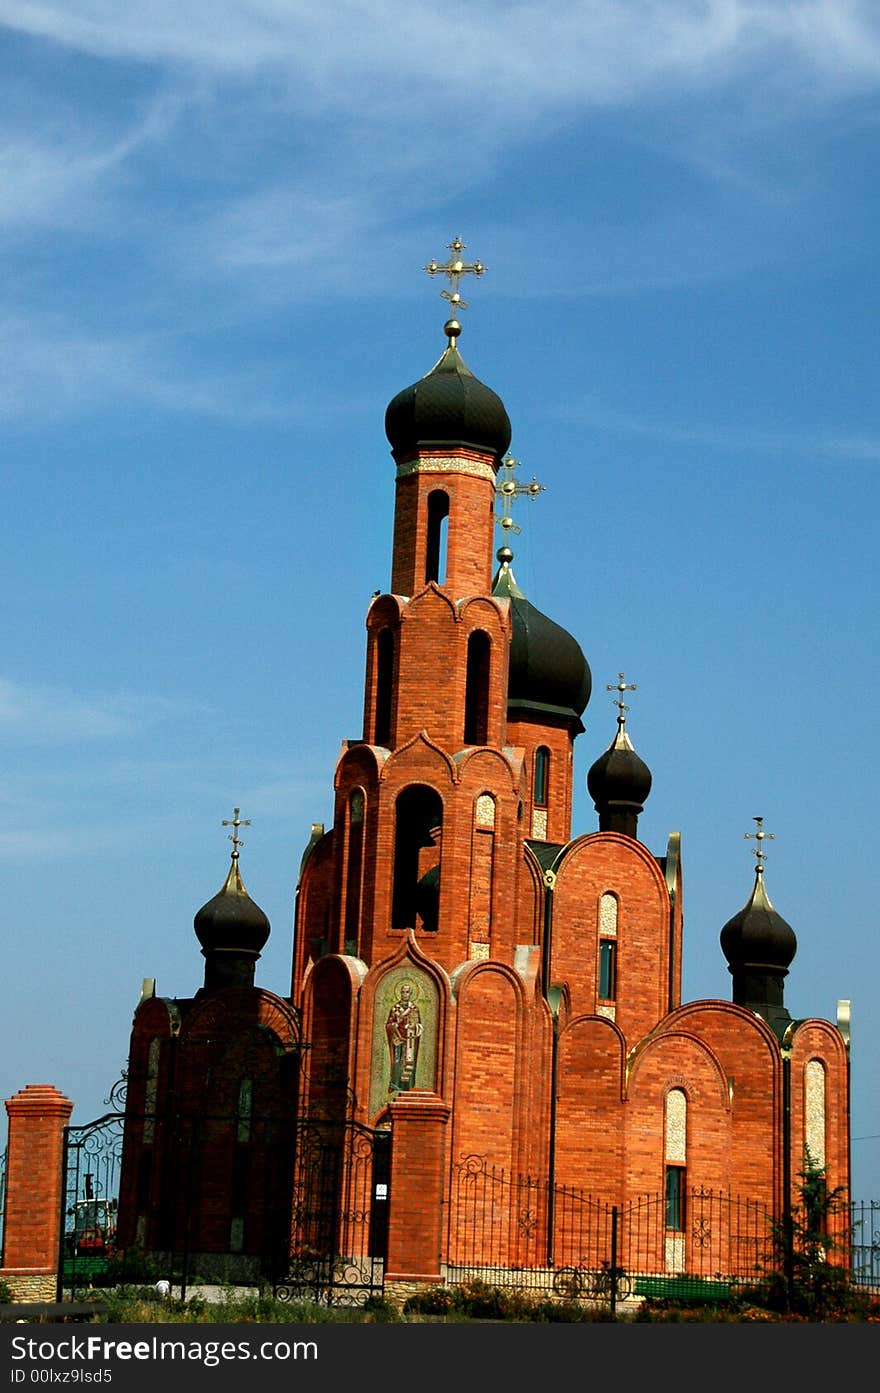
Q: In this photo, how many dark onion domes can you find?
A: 5